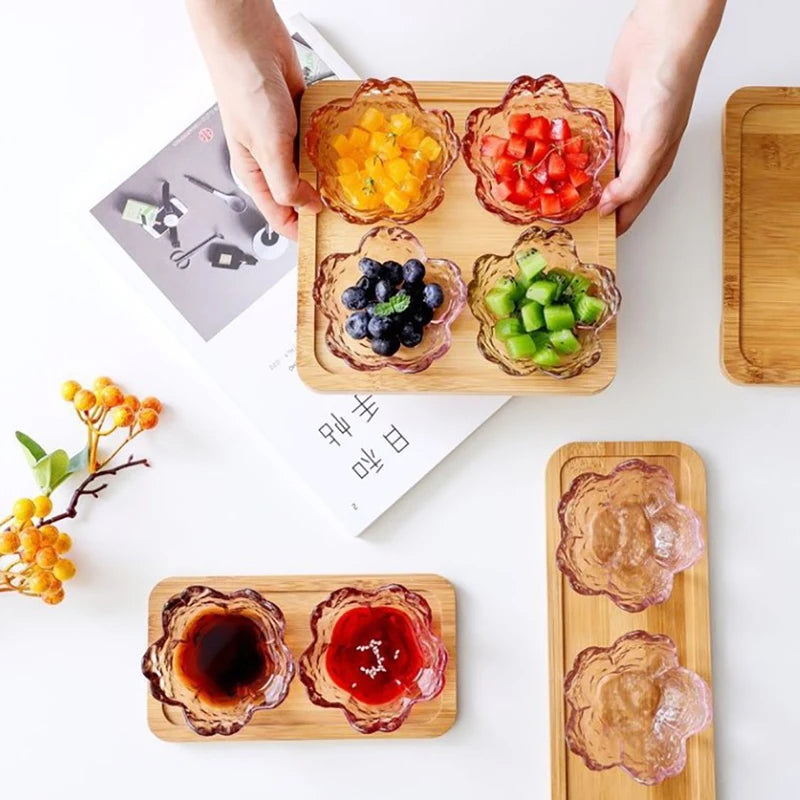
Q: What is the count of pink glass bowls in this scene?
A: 8